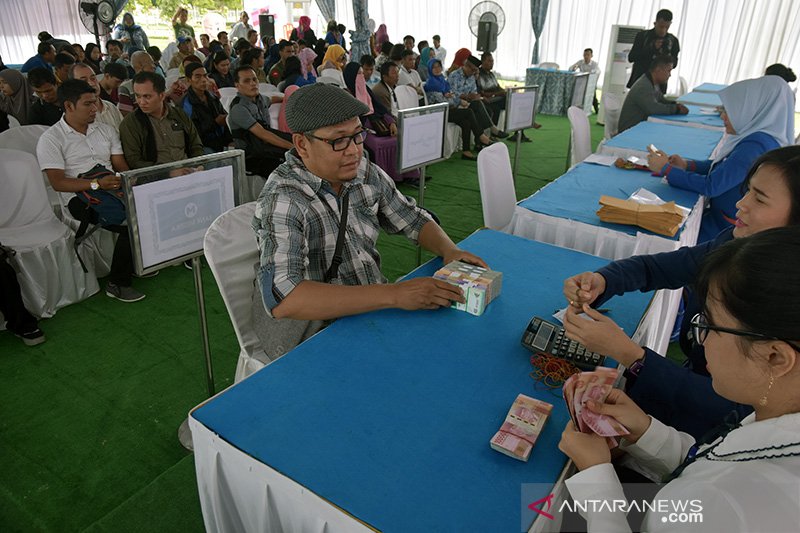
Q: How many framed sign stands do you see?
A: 4